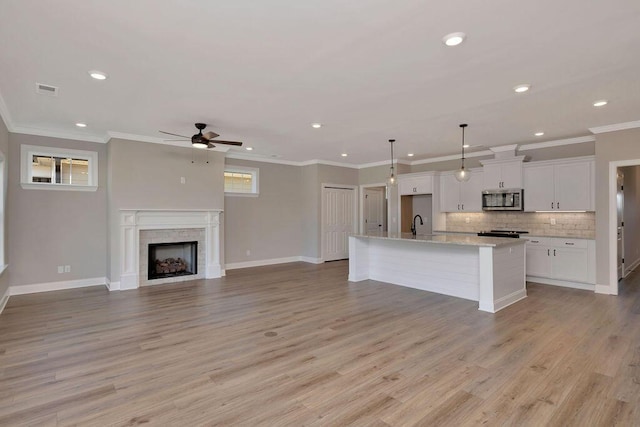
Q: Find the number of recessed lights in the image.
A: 11